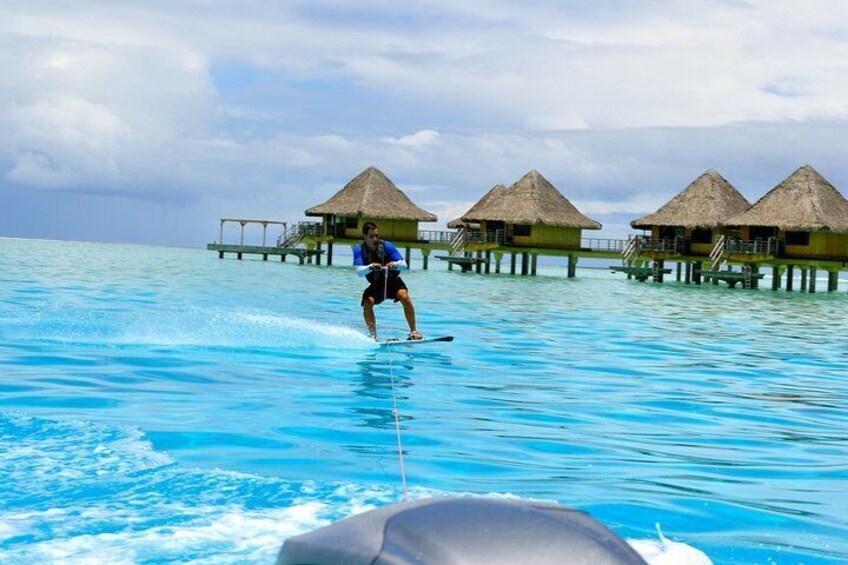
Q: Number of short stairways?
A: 4